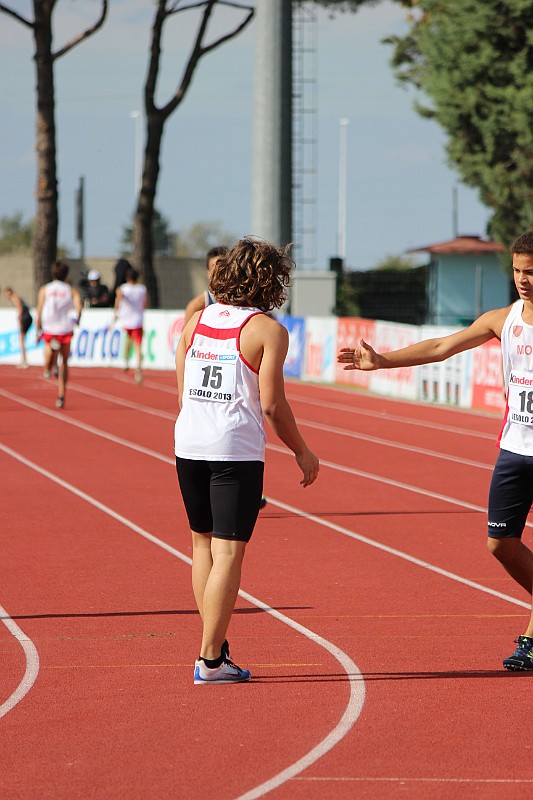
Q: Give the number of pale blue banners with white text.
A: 1